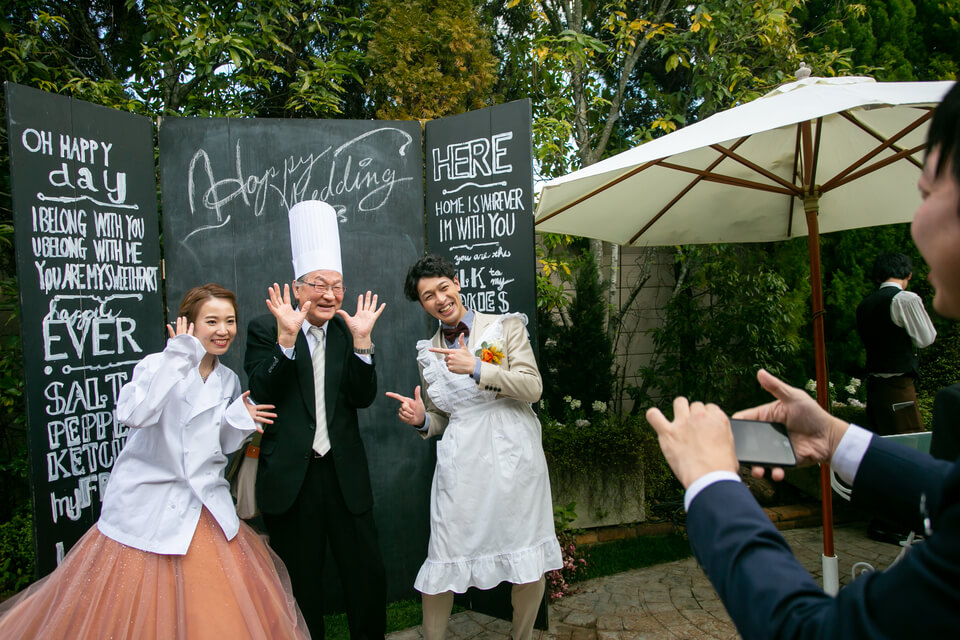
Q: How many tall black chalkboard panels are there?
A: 3